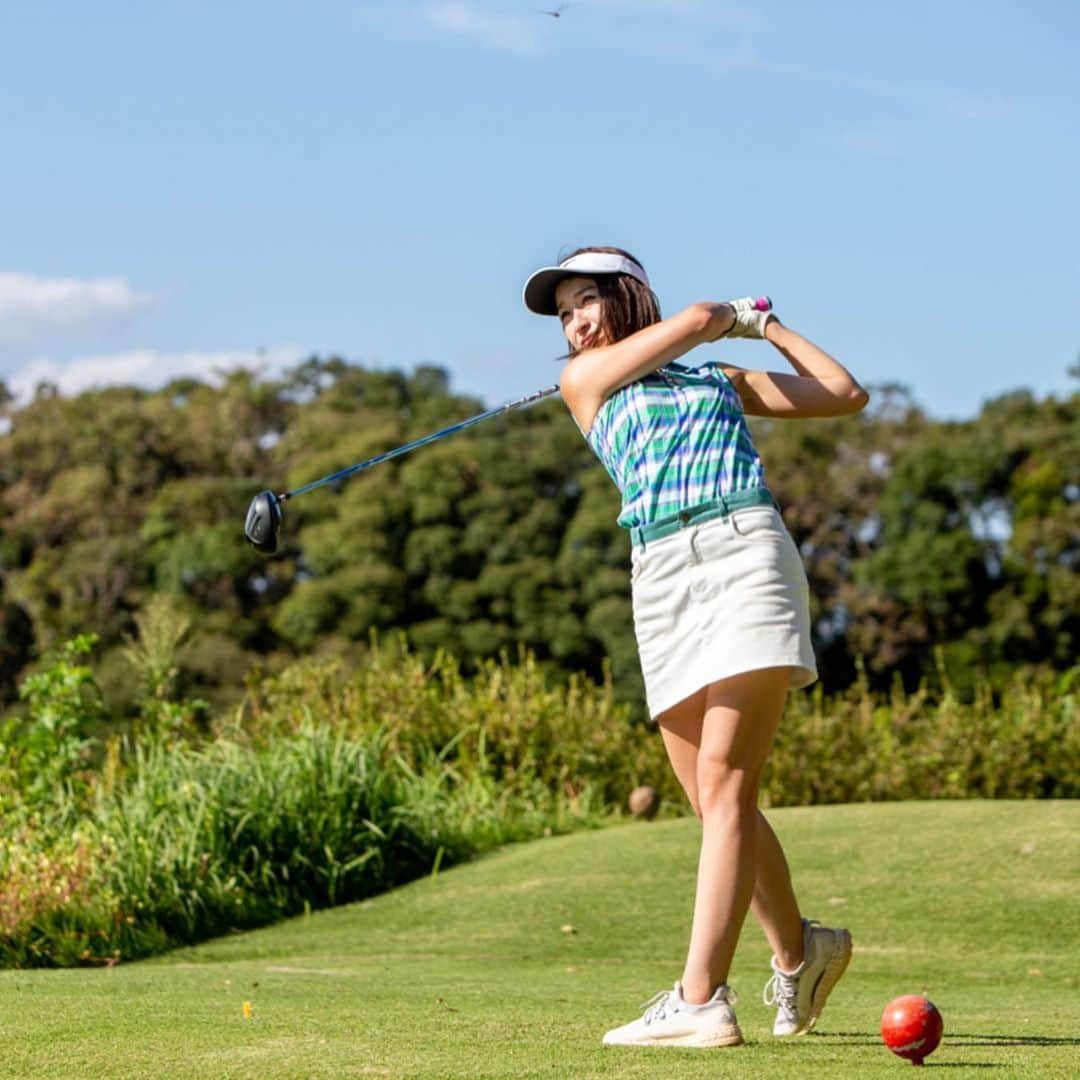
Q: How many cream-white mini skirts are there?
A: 1